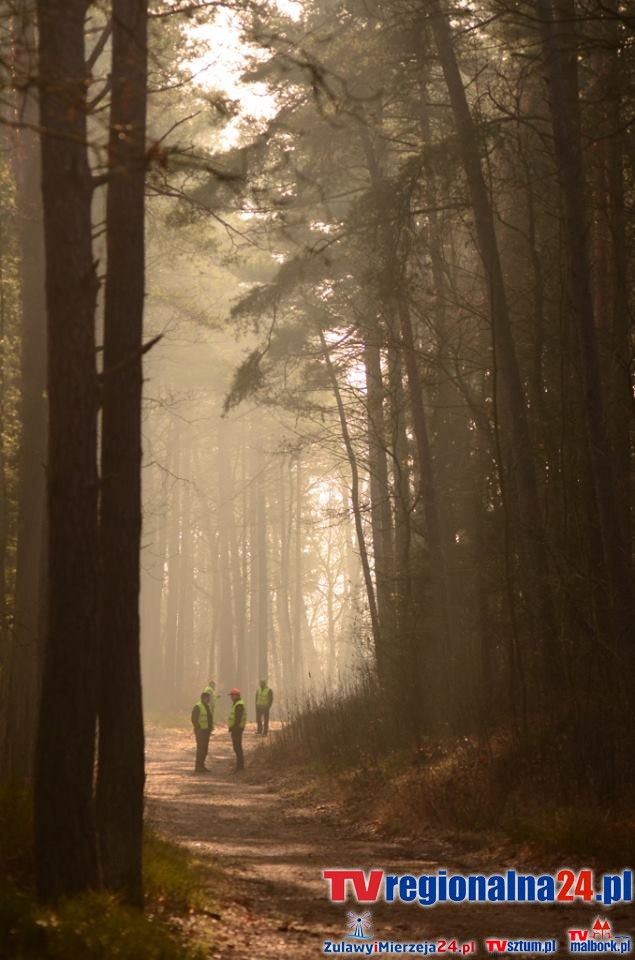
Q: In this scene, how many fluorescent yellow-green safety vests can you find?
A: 4